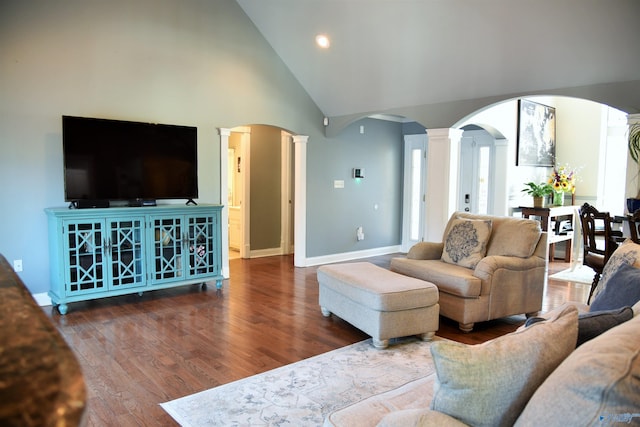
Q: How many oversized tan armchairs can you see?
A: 1